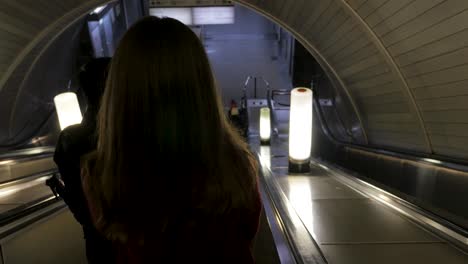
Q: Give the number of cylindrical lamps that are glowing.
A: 3